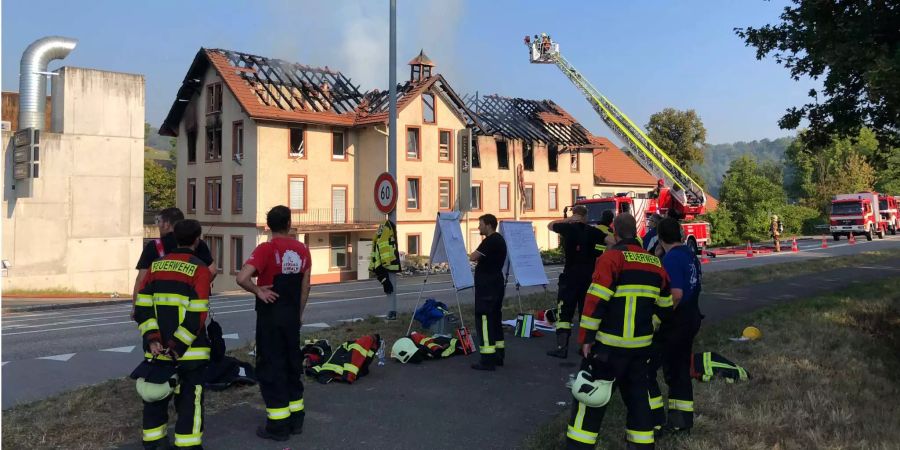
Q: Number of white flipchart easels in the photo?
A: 2